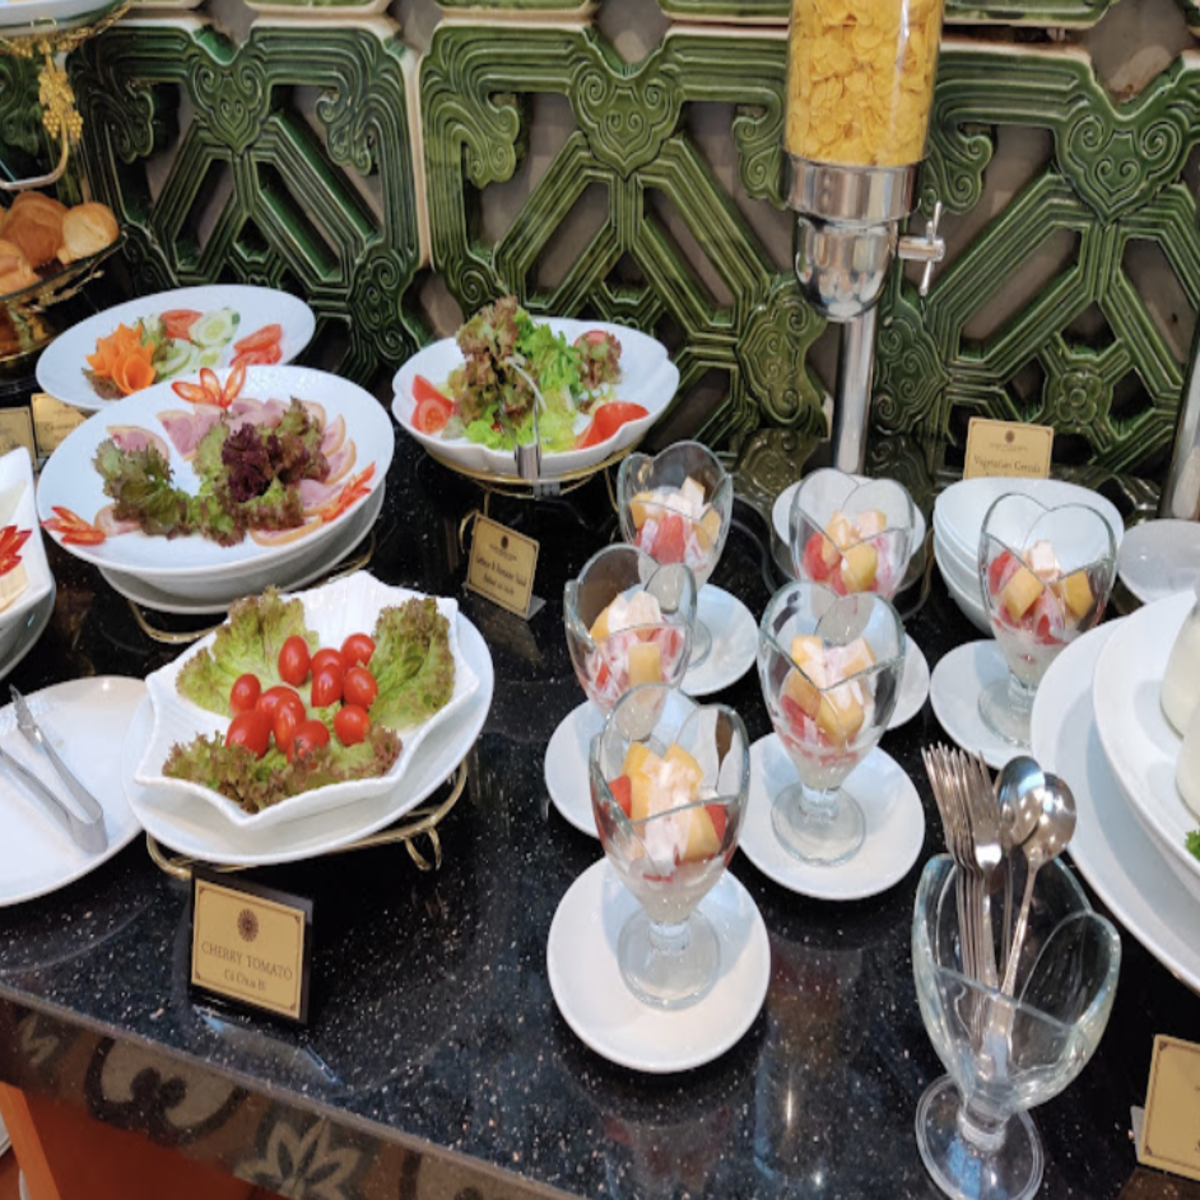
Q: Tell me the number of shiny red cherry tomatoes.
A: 11